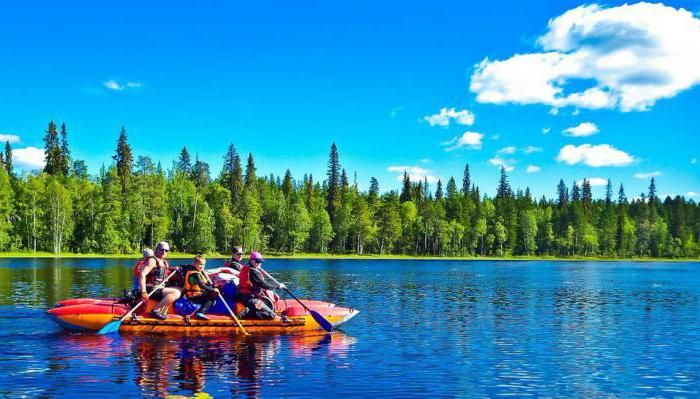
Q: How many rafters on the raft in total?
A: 5